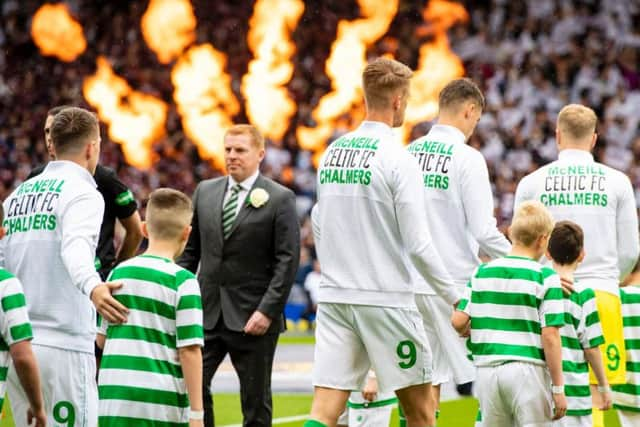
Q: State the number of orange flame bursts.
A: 7